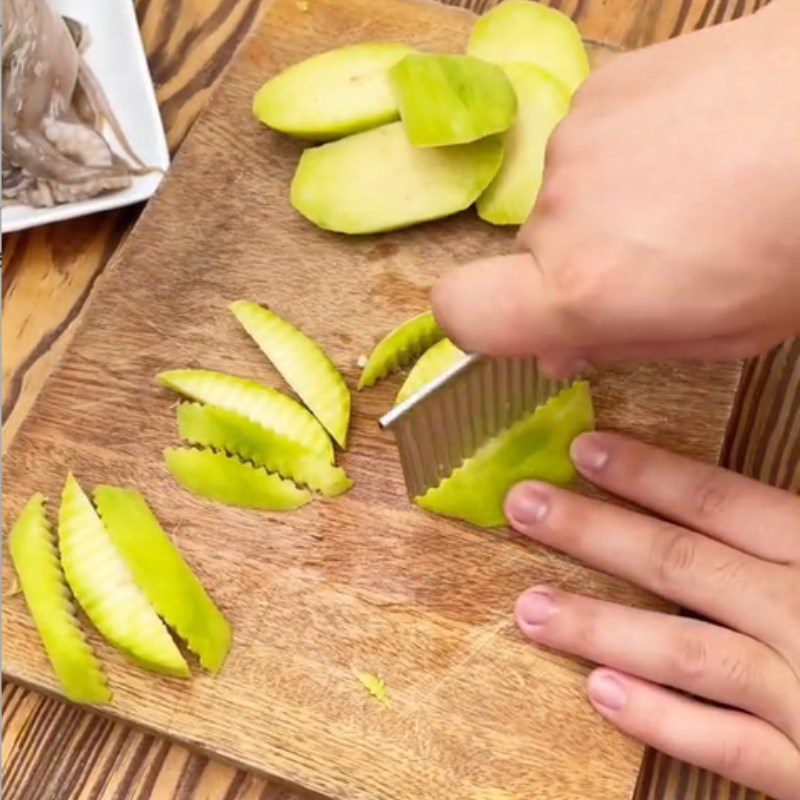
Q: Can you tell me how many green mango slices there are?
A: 15